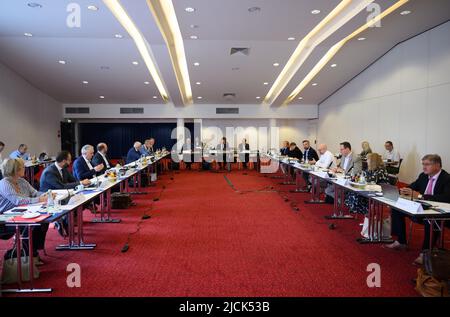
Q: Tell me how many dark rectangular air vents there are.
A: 3